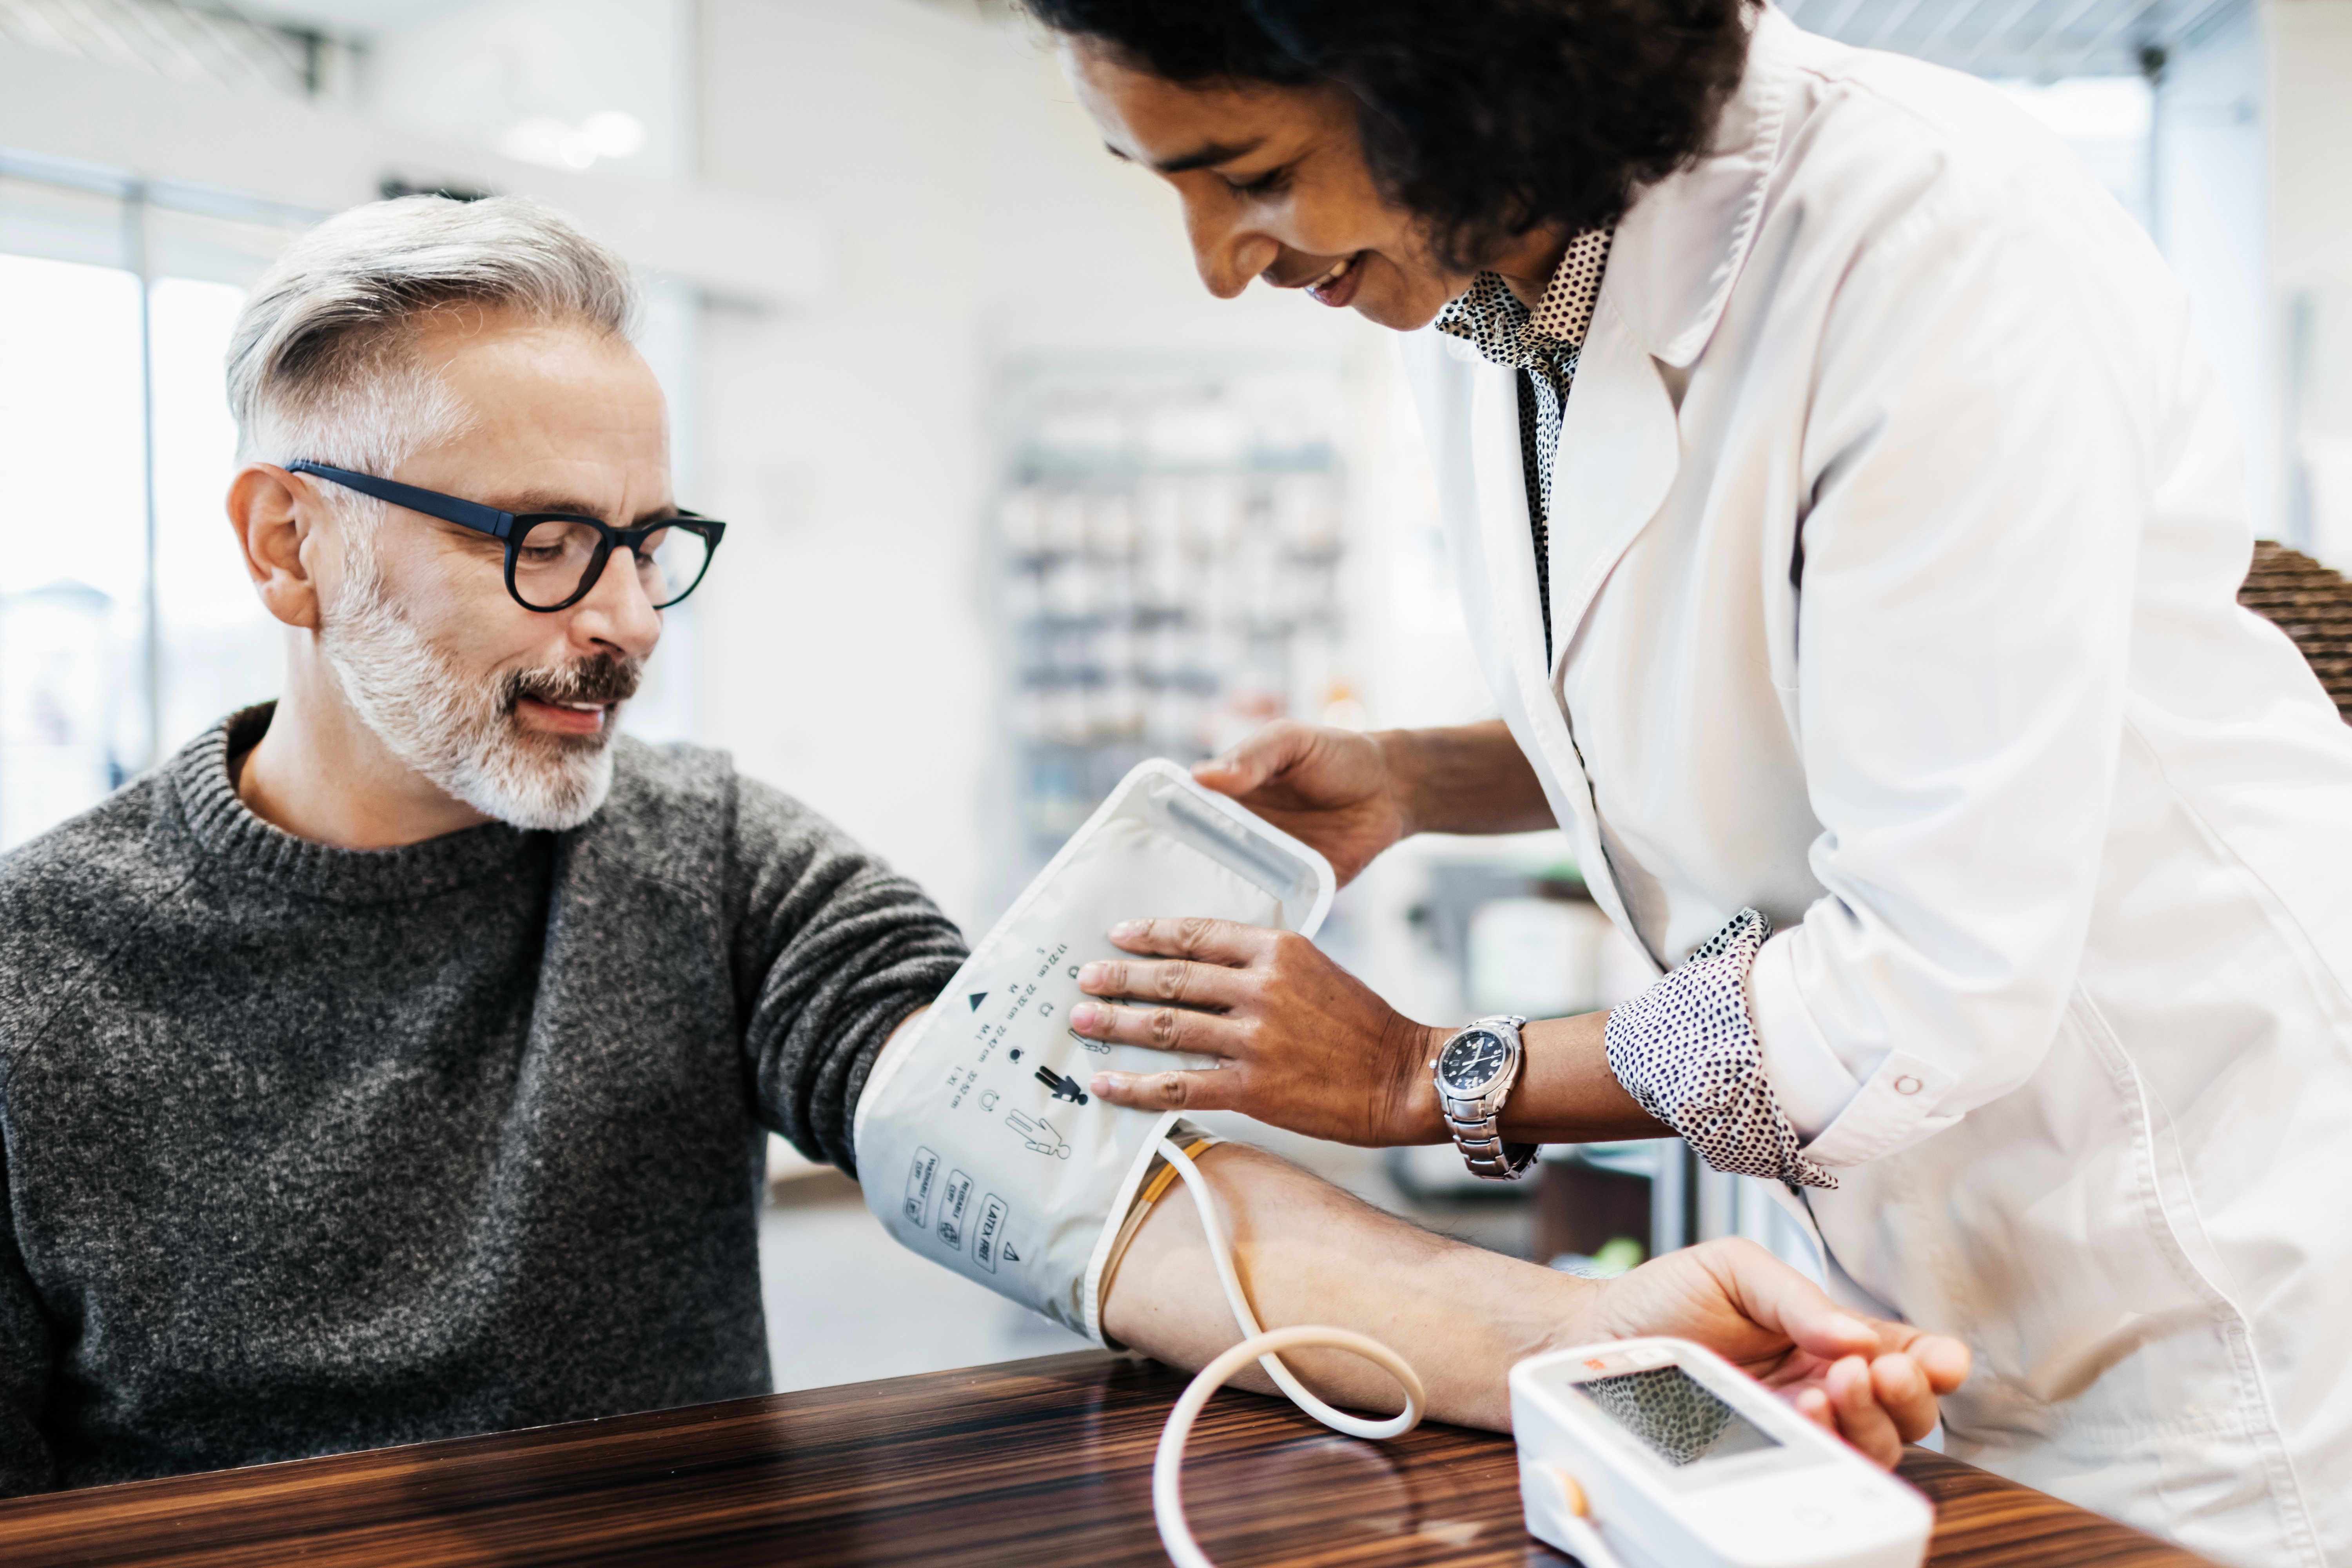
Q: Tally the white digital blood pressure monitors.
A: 1